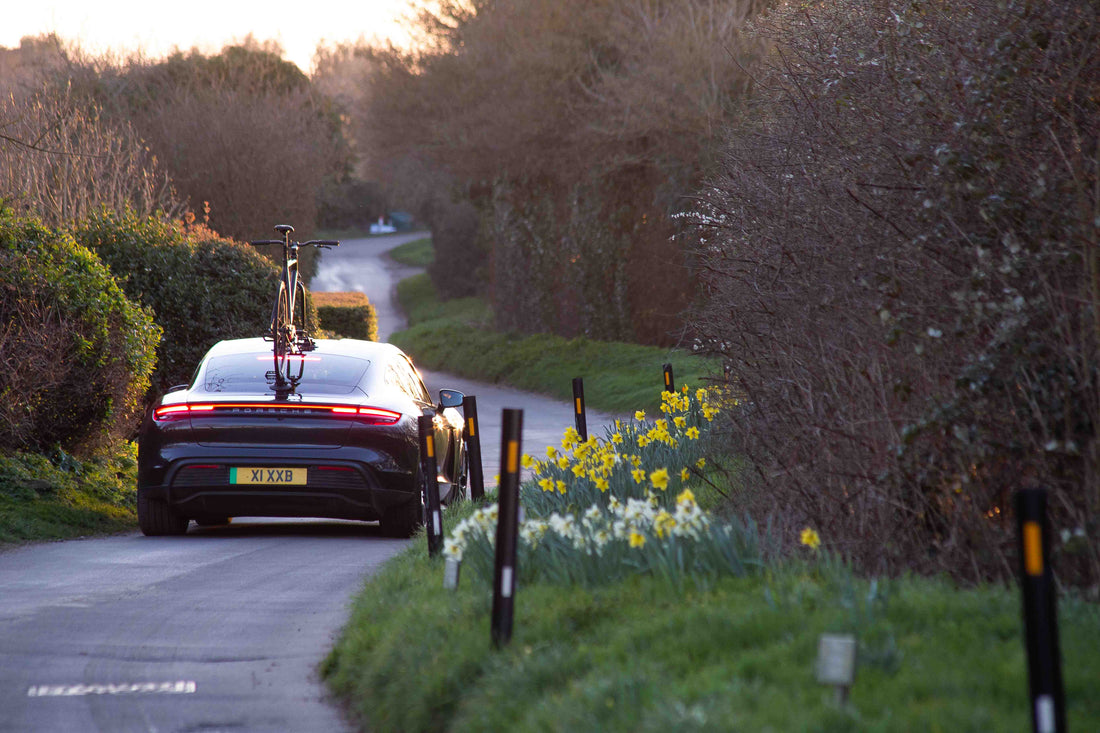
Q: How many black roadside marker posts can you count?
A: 6